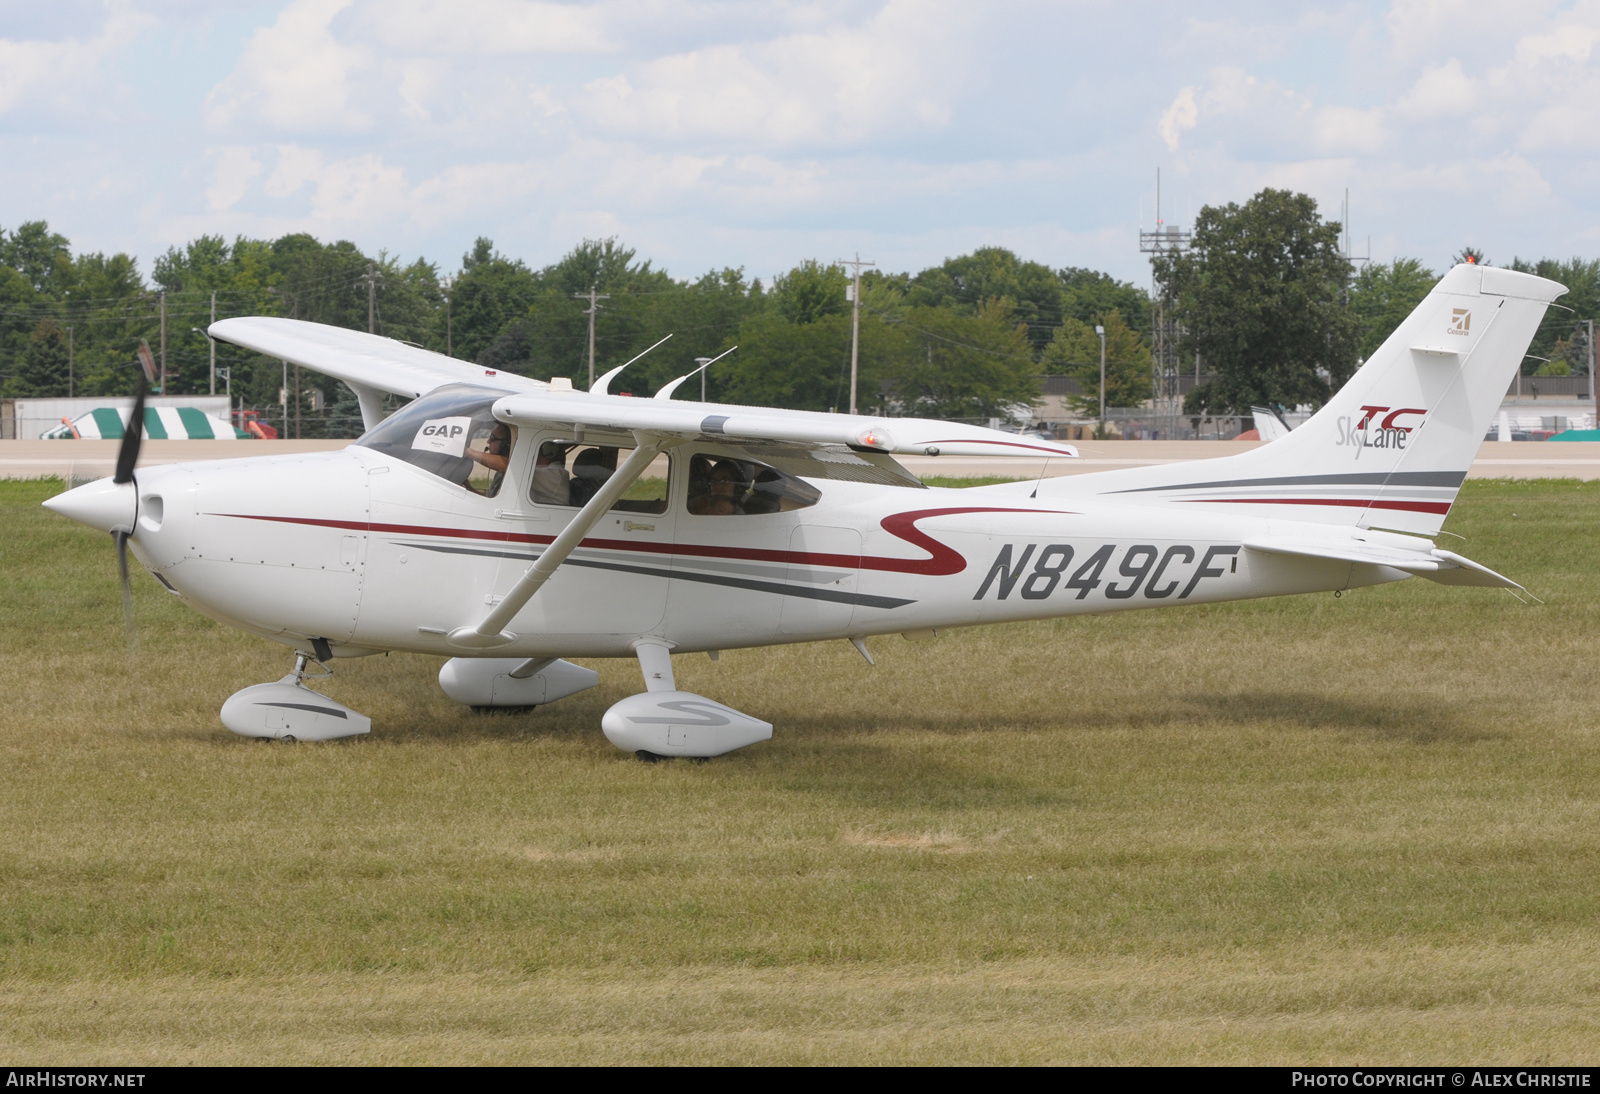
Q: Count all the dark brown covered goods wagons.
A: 0